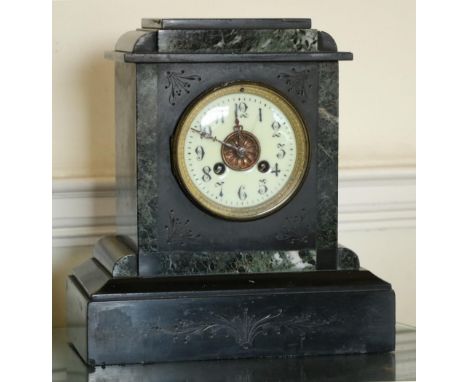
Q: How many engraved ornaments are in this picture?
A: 5